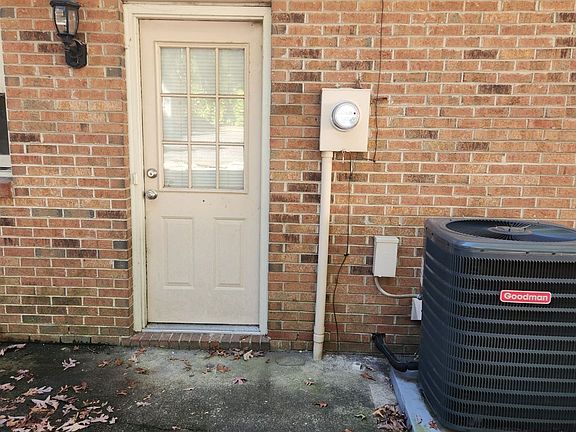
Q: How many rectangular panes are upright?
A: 9